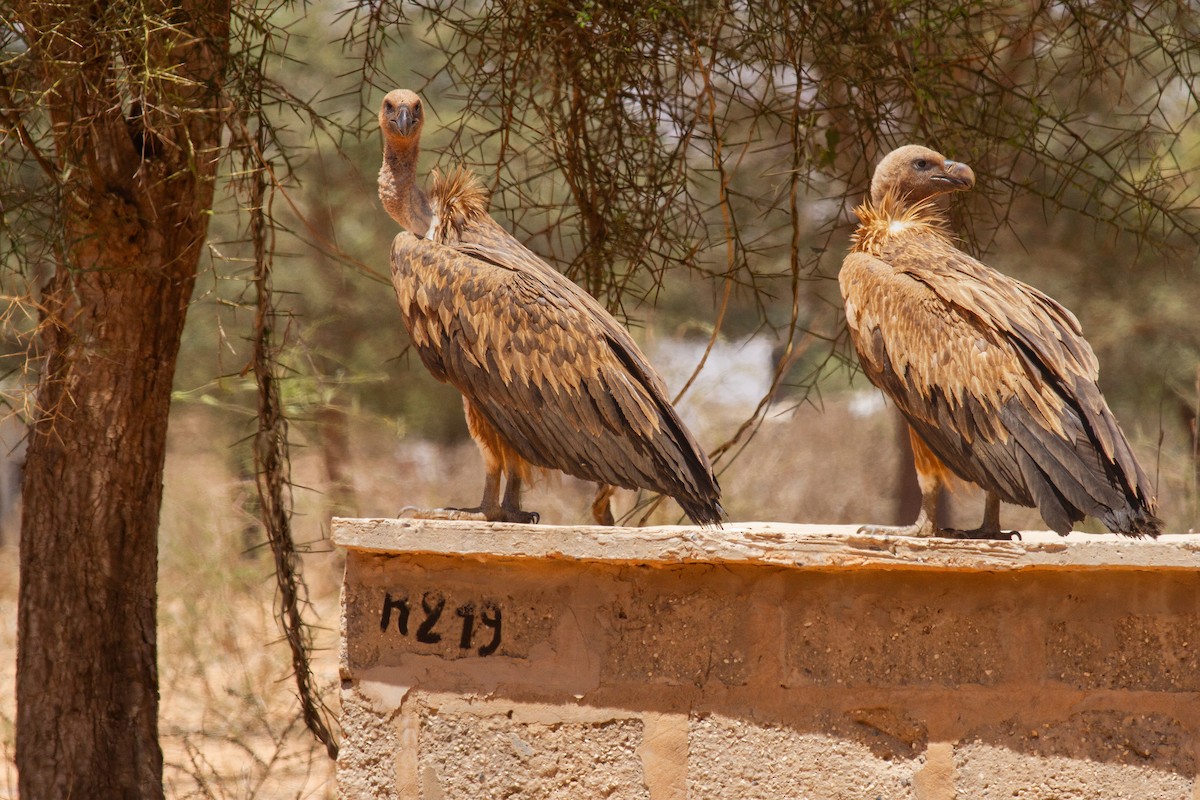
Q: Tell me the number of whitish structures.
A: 1